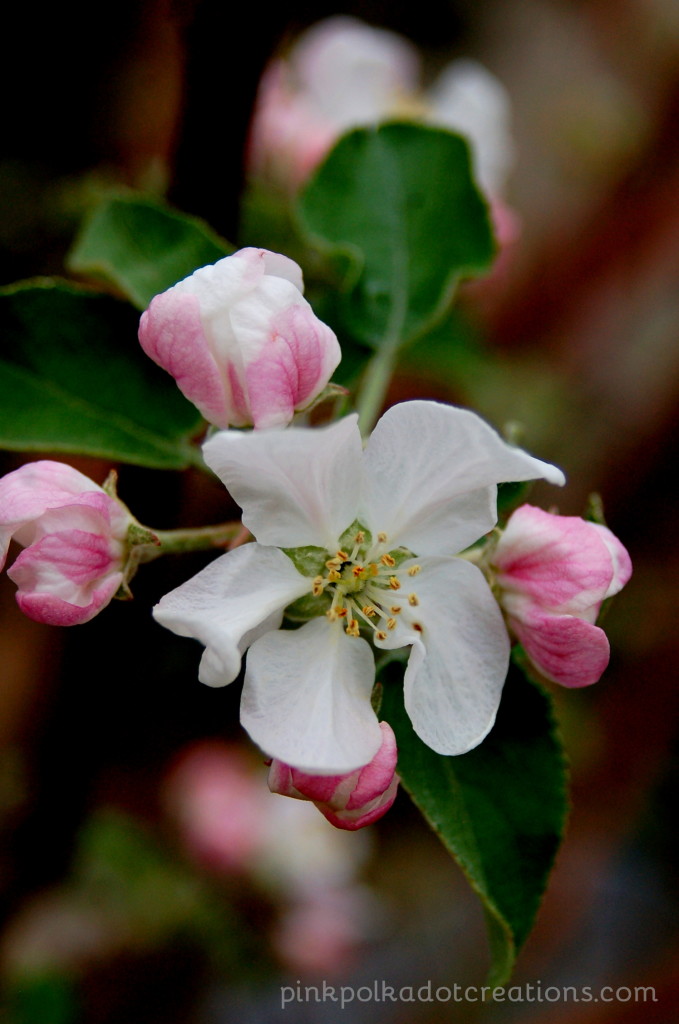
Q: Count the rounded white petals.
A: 5